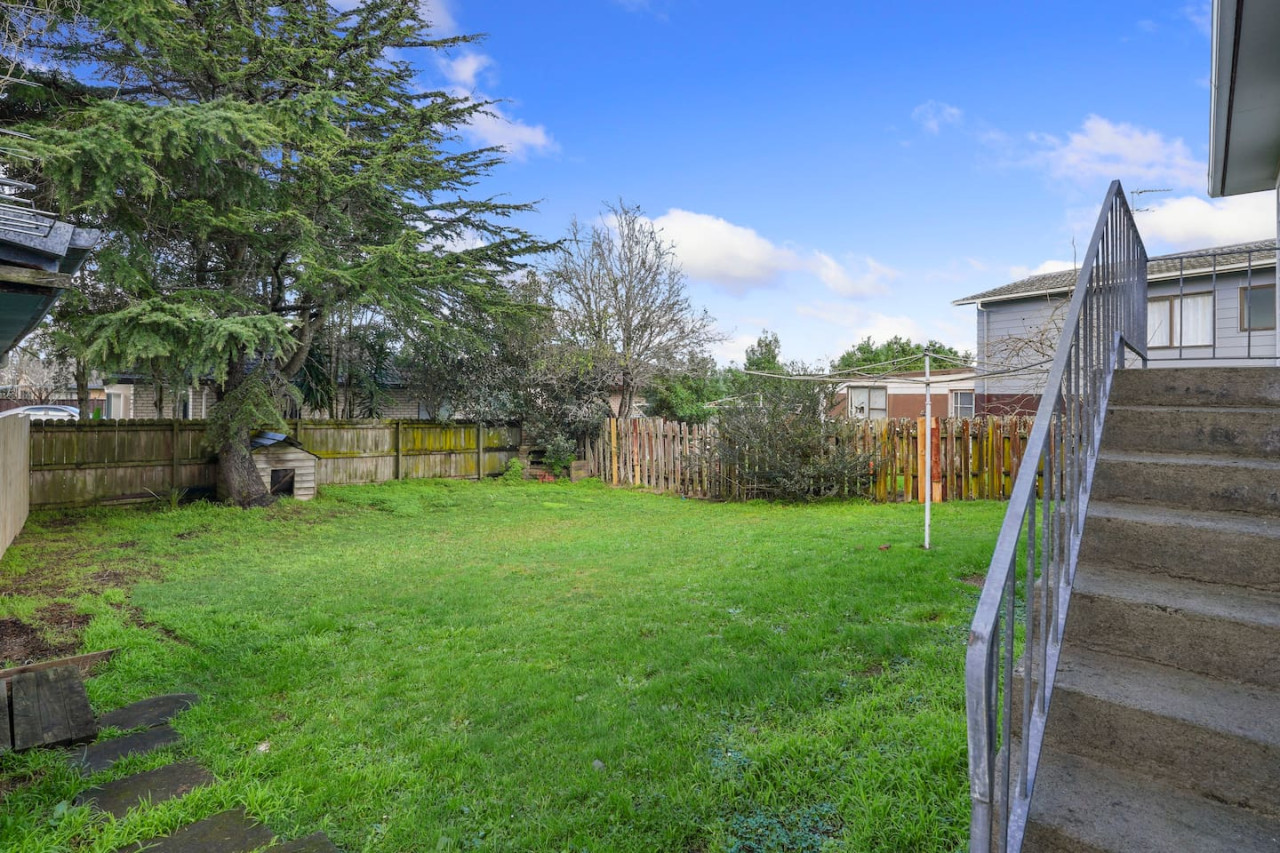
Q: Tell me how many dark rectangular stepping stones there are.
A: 5